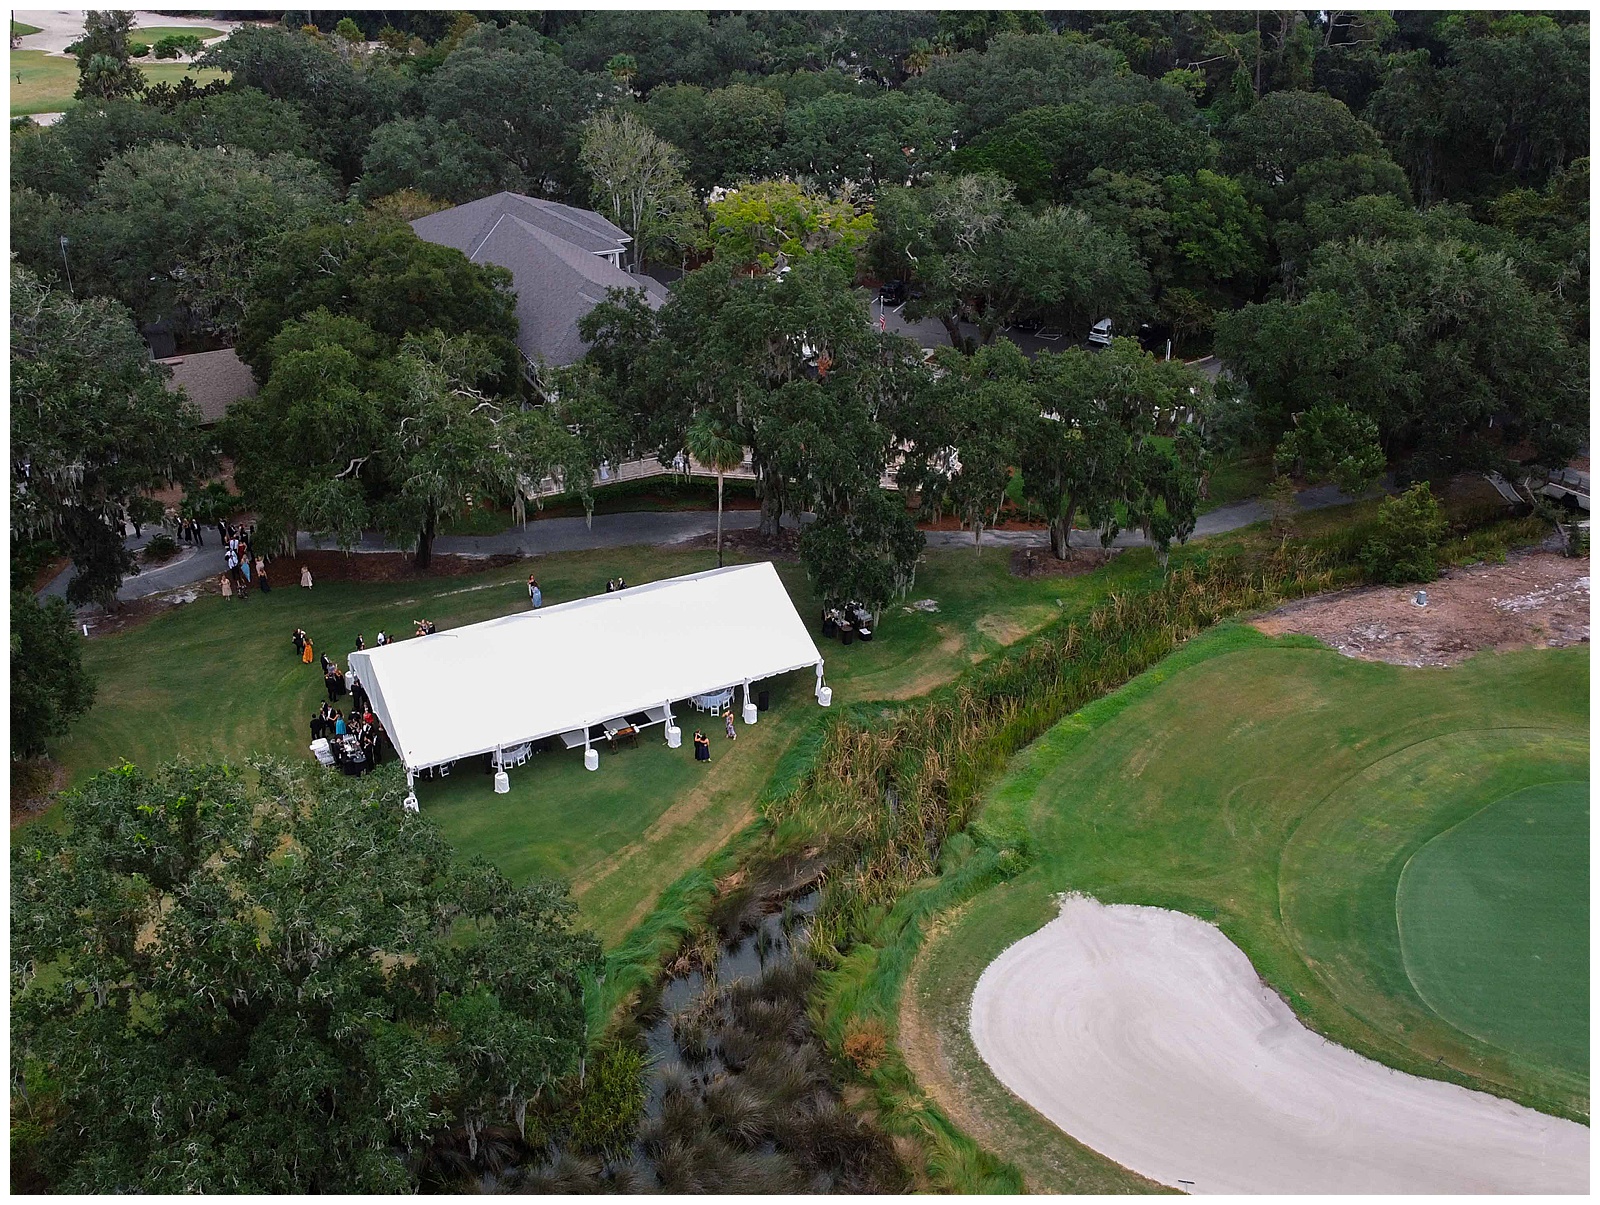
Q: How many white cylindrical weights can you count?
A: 7